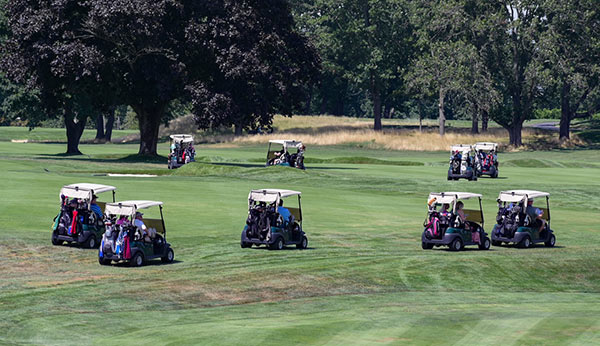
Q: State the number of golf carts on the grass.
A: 9